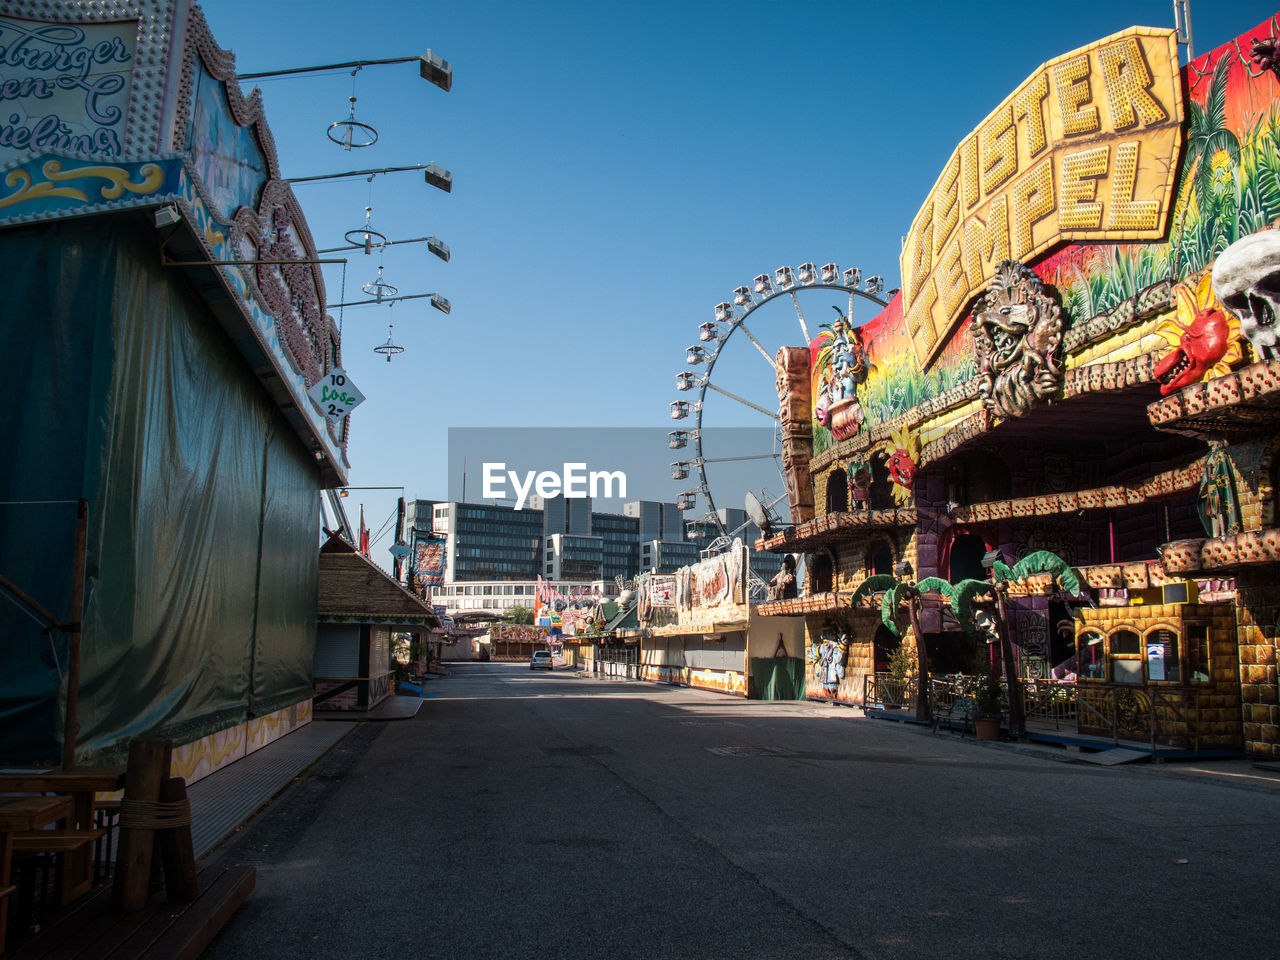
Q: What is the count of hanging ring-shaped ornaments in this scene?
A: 4